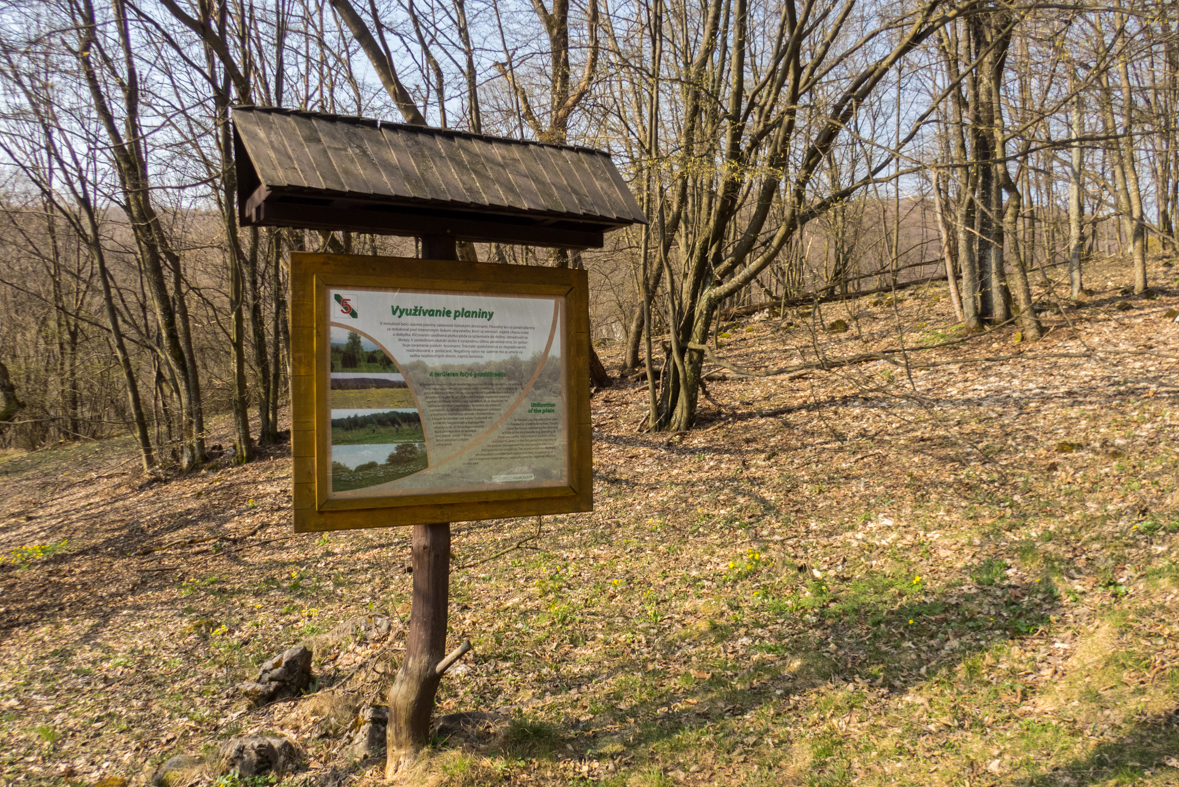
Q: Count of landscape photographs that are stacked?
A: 4